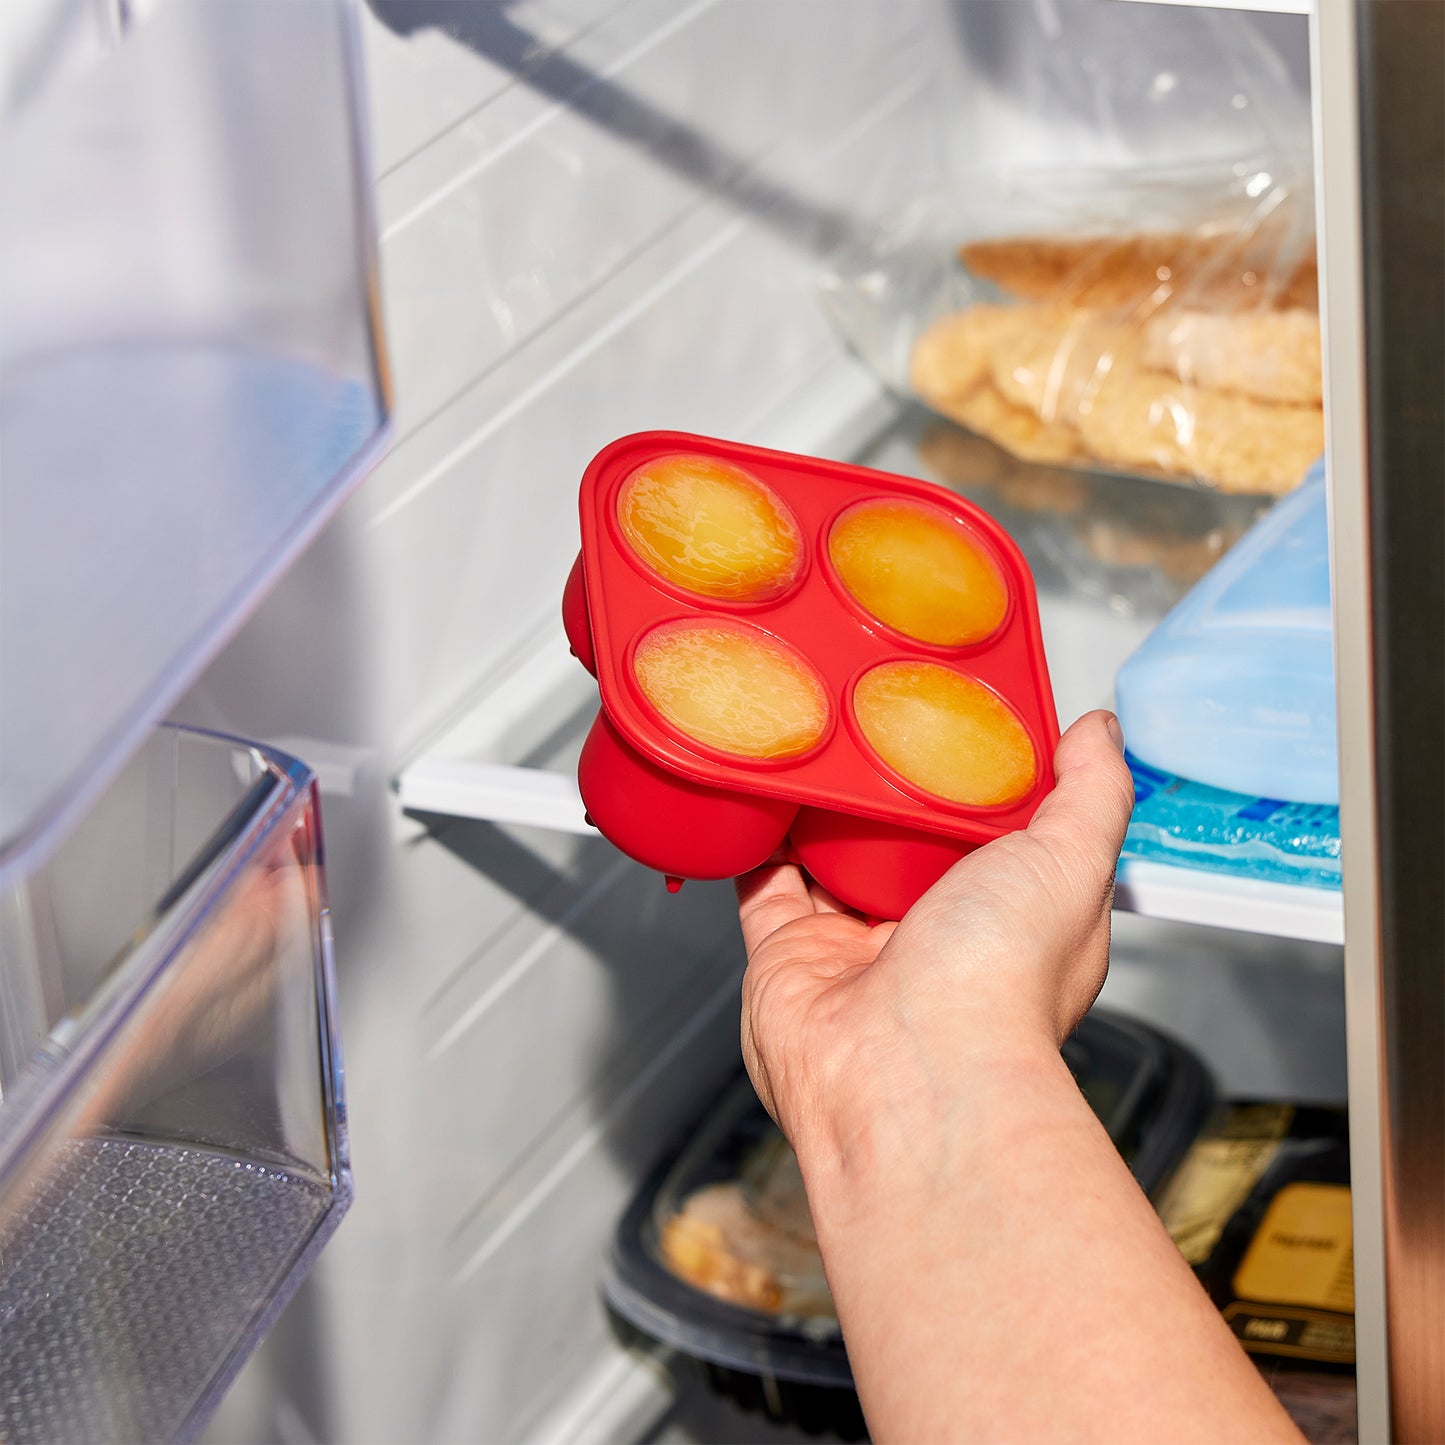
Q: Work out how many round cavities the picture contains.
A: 4